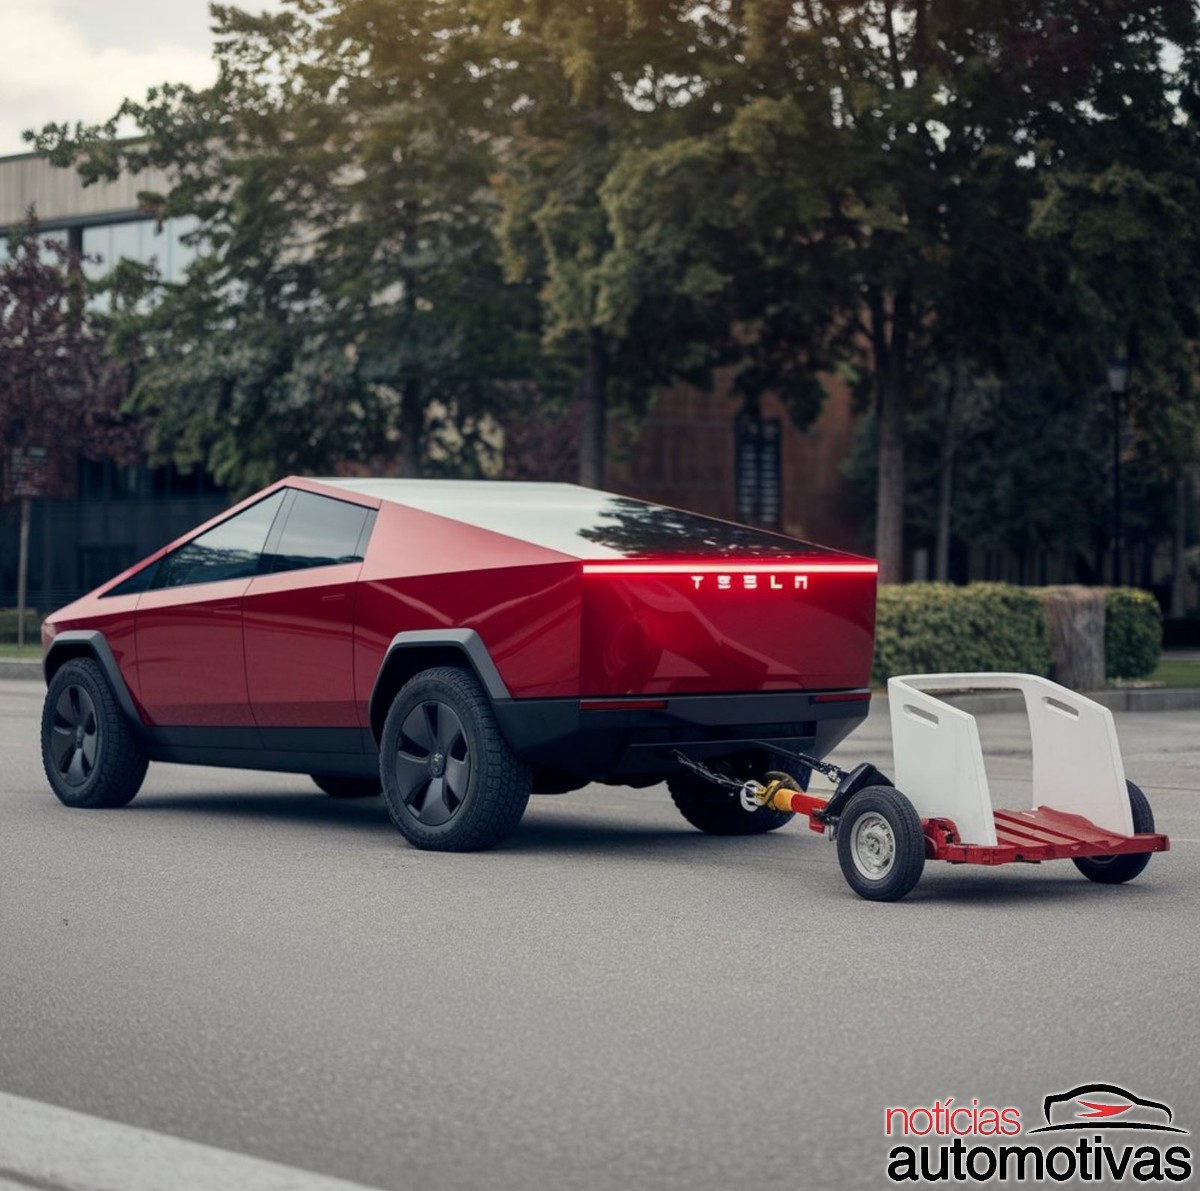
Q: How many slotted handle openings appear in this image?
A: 2